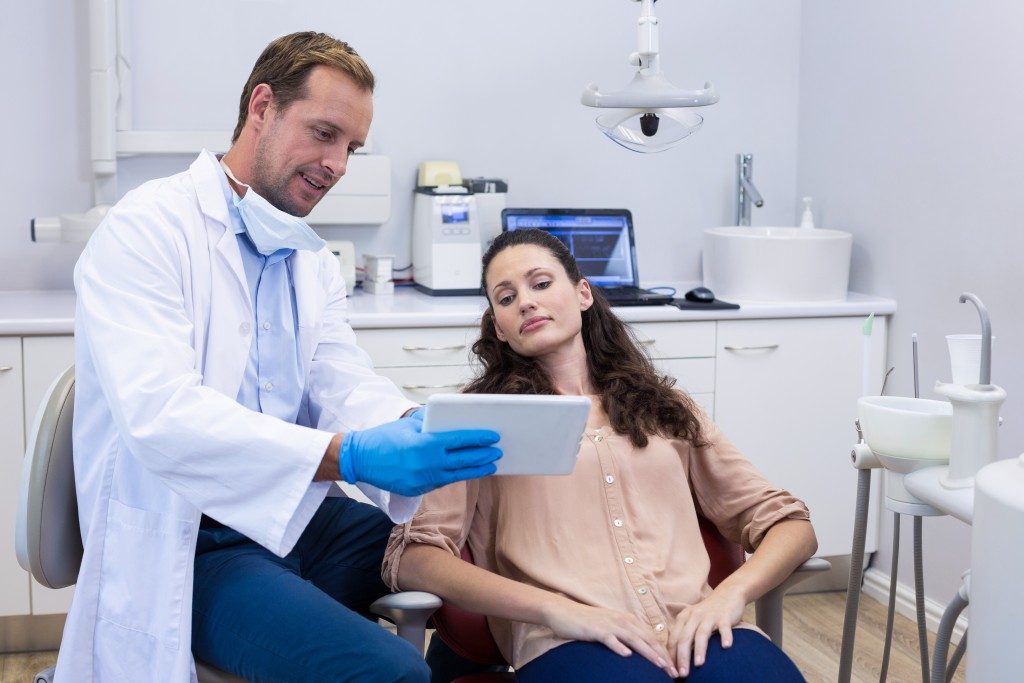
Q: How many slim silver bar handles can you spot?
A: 5